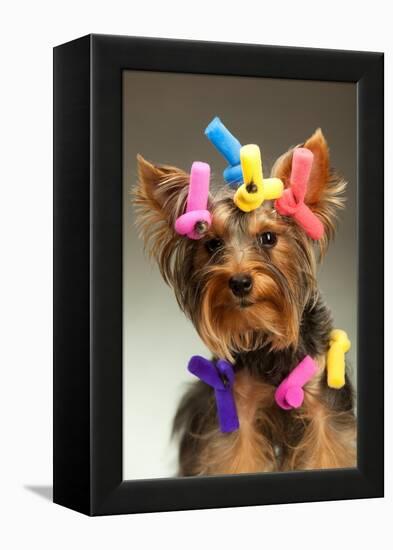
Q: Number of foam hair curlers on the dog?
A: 7